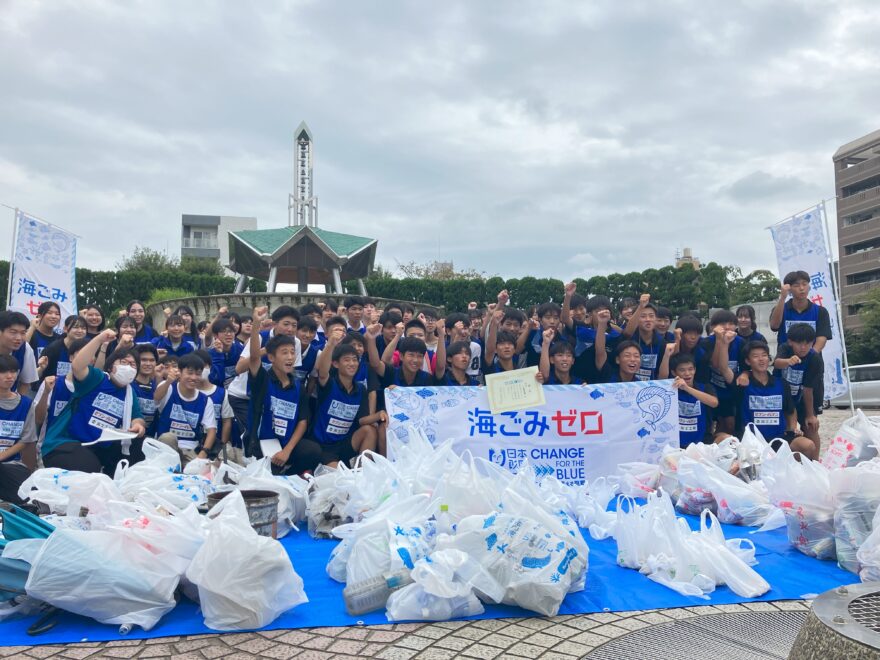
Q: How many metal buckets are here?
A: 1